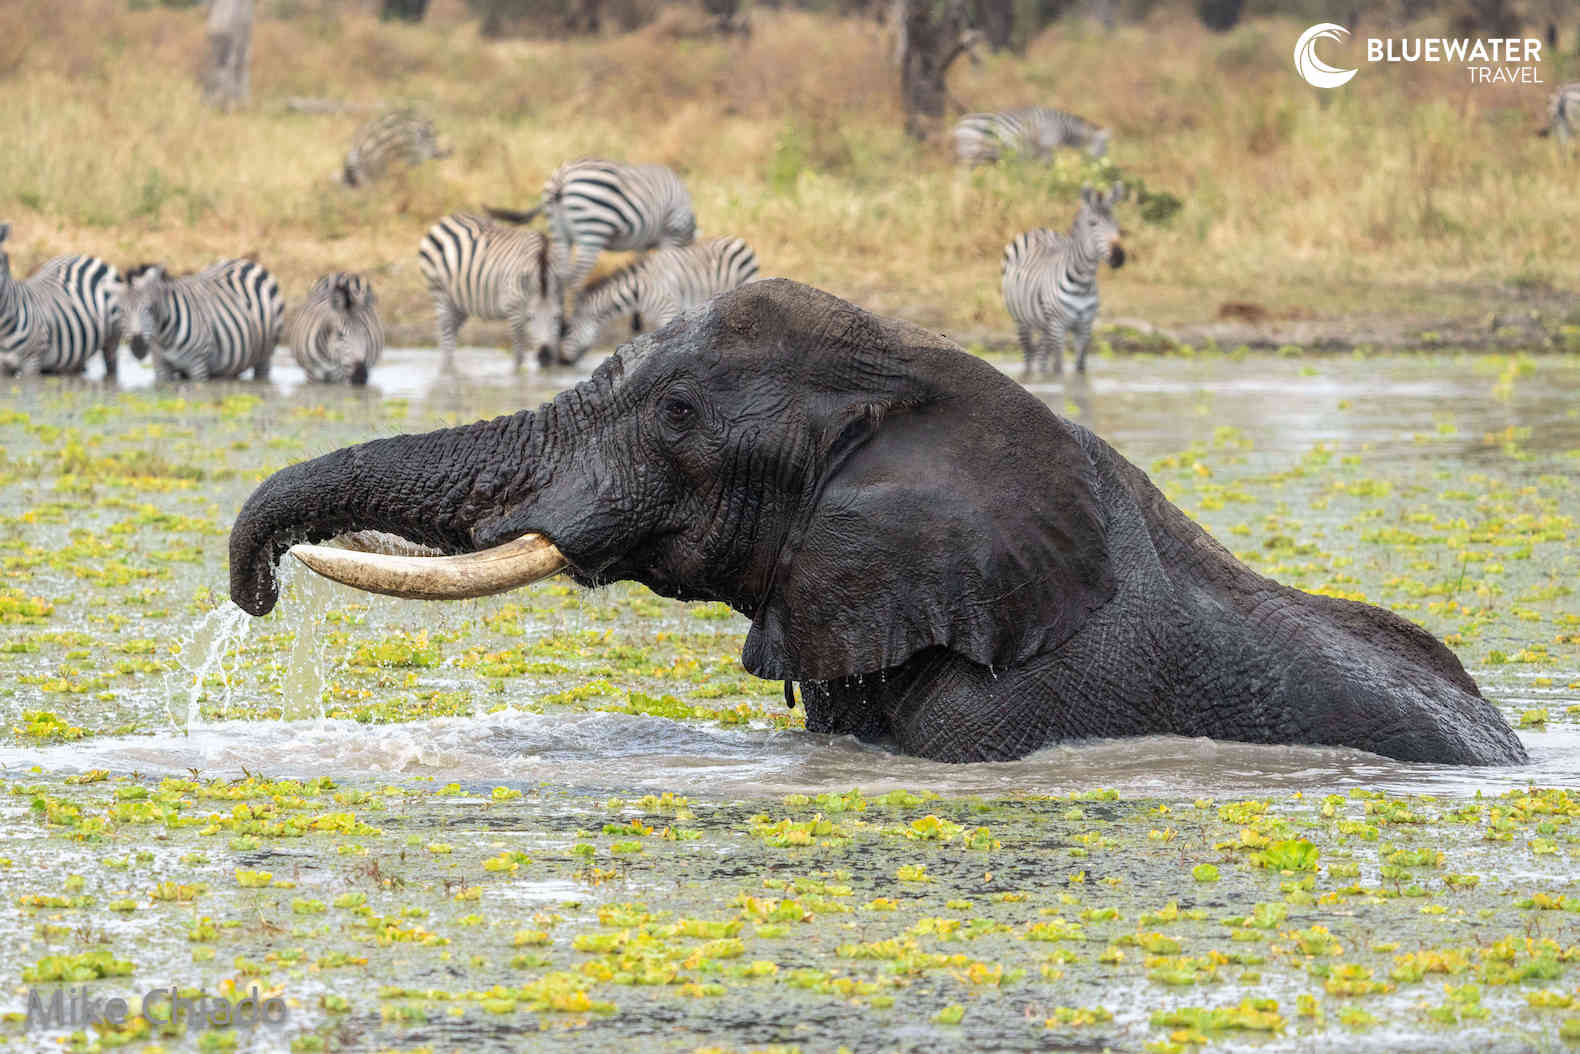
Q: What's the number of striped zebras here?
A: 10